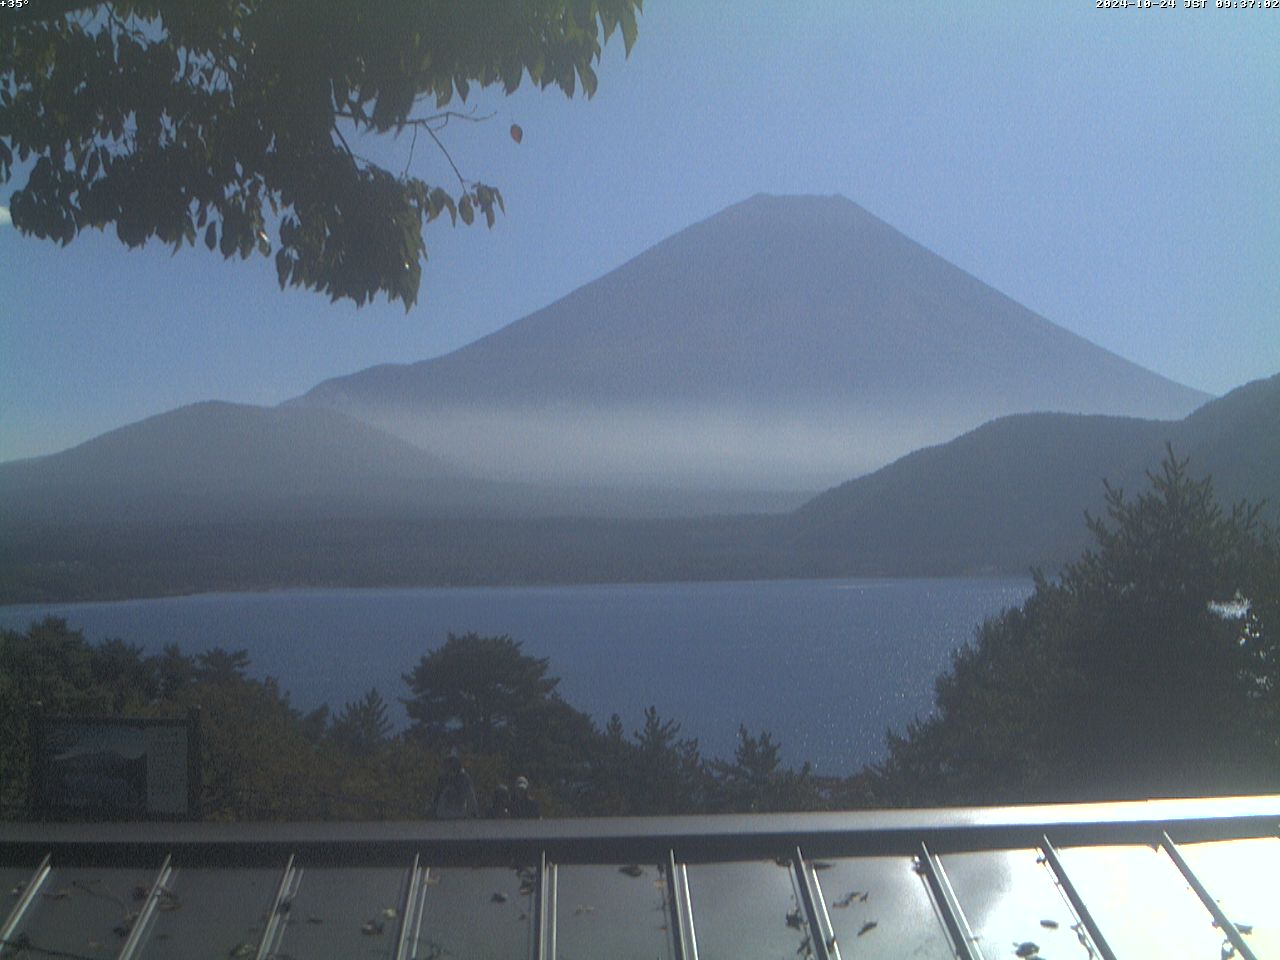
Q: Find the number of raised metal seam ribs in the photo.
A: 10